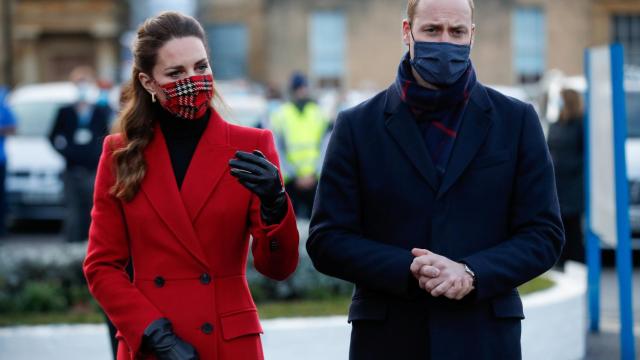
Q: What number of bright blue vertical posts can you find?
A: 2